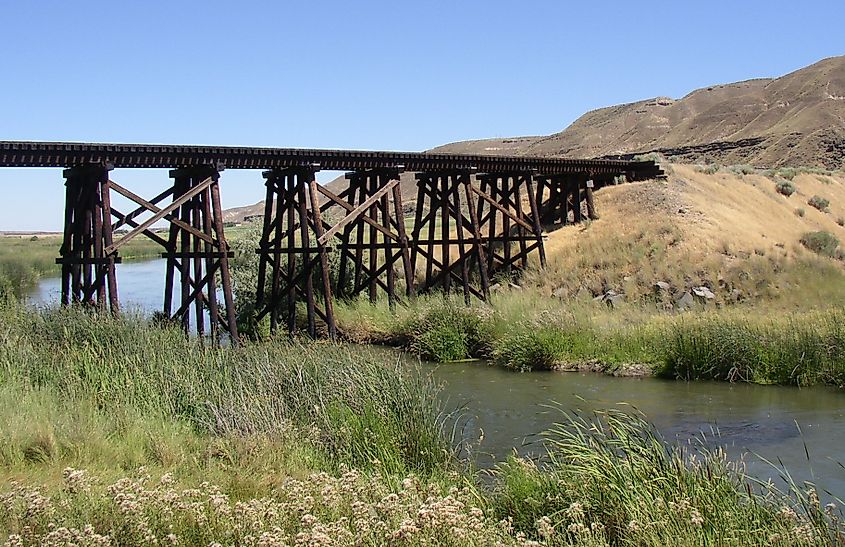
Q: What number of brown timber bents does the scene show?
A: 7